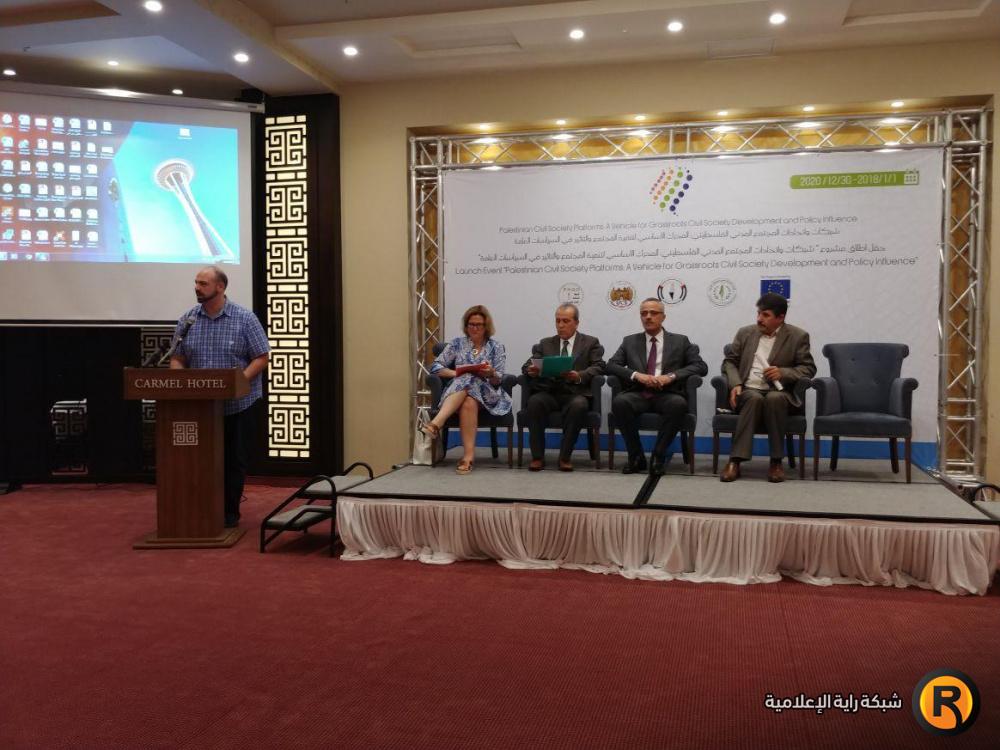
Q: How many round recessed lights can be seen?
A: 15